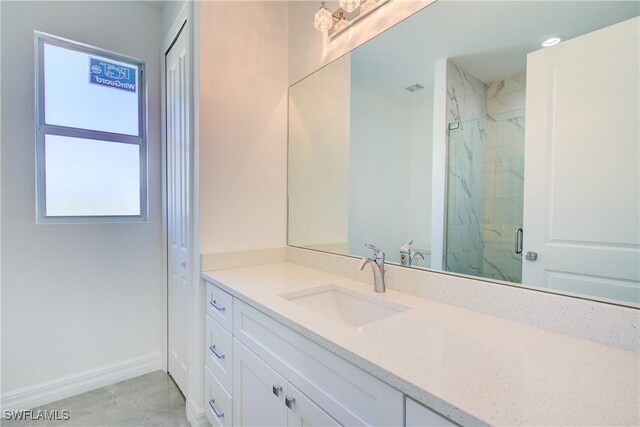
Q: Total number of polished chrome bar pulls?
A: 3